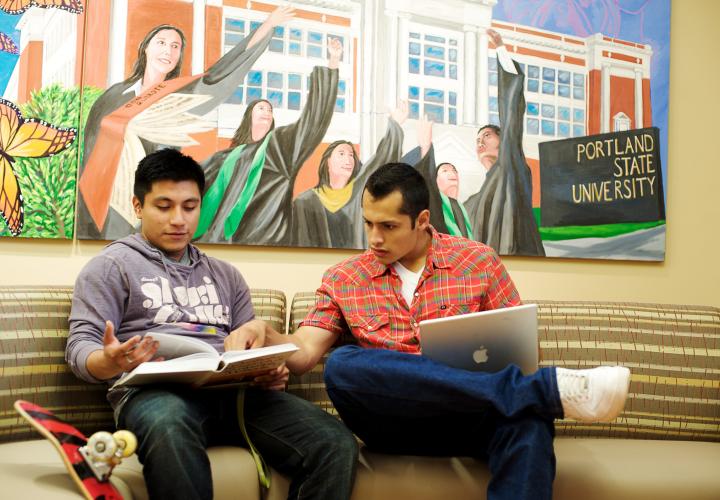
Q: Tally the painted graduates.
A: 5